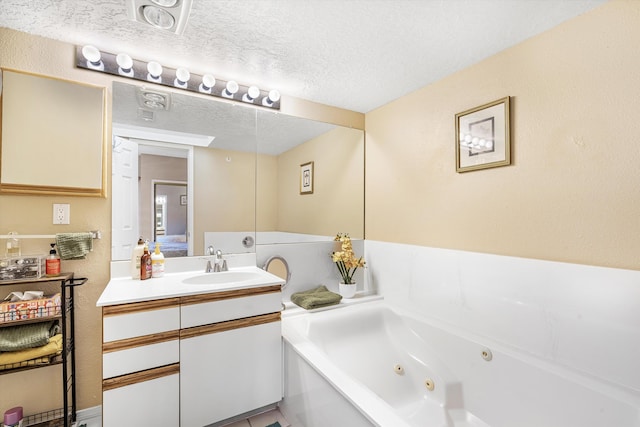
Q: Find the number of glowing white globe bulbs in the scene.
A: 8